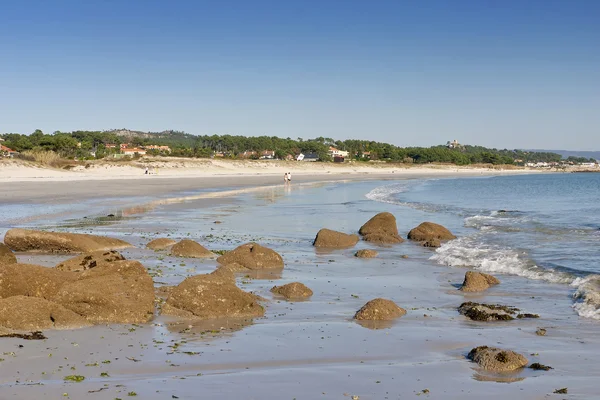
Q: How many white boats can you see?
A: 0